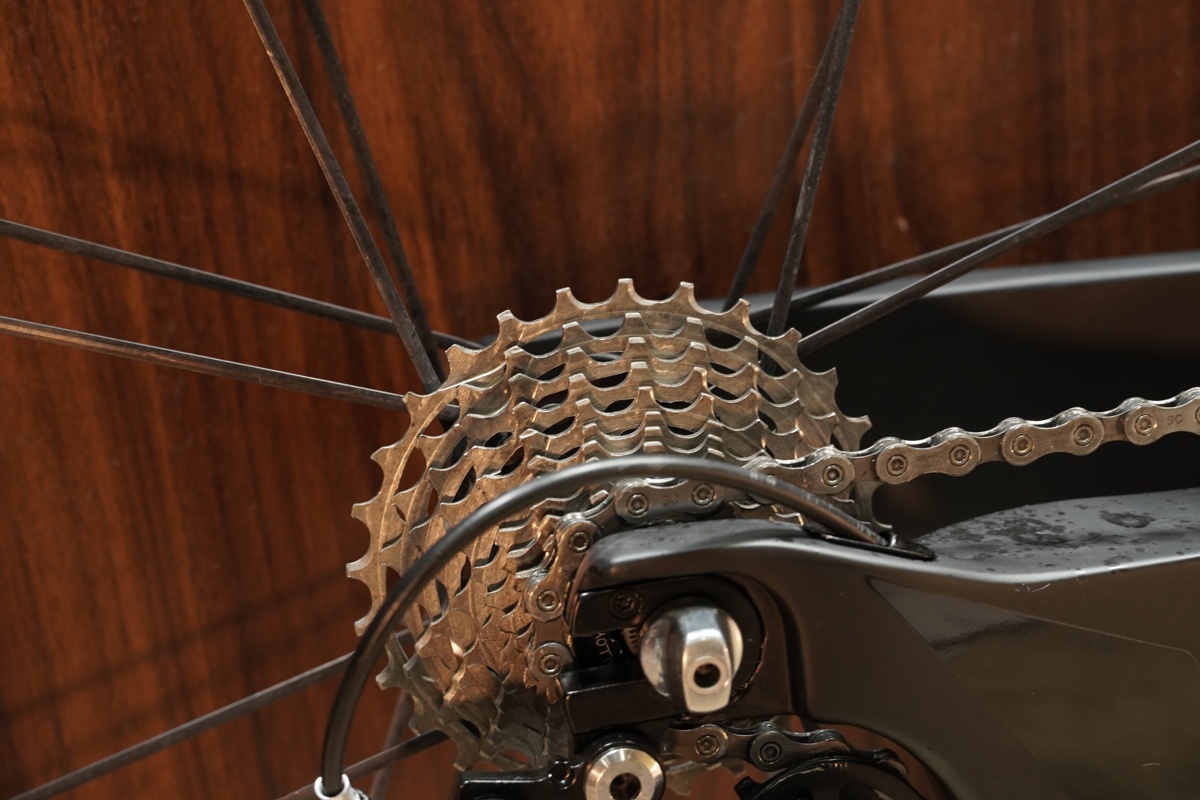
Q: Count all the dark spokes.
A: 11